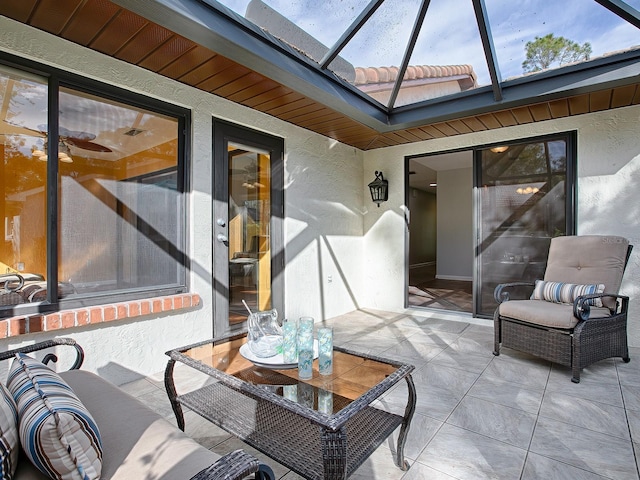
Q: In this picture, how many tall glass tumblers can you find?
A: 4